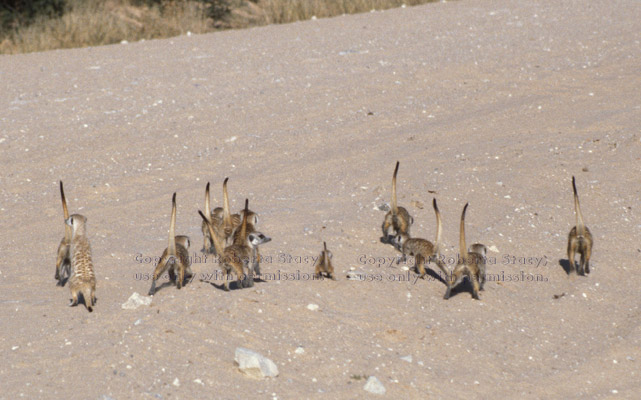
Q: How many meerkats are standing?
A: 1